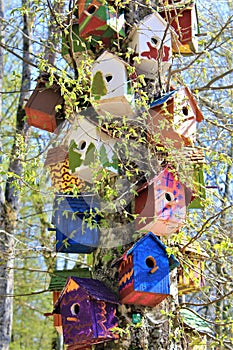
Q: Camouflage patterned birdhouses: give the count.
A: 0